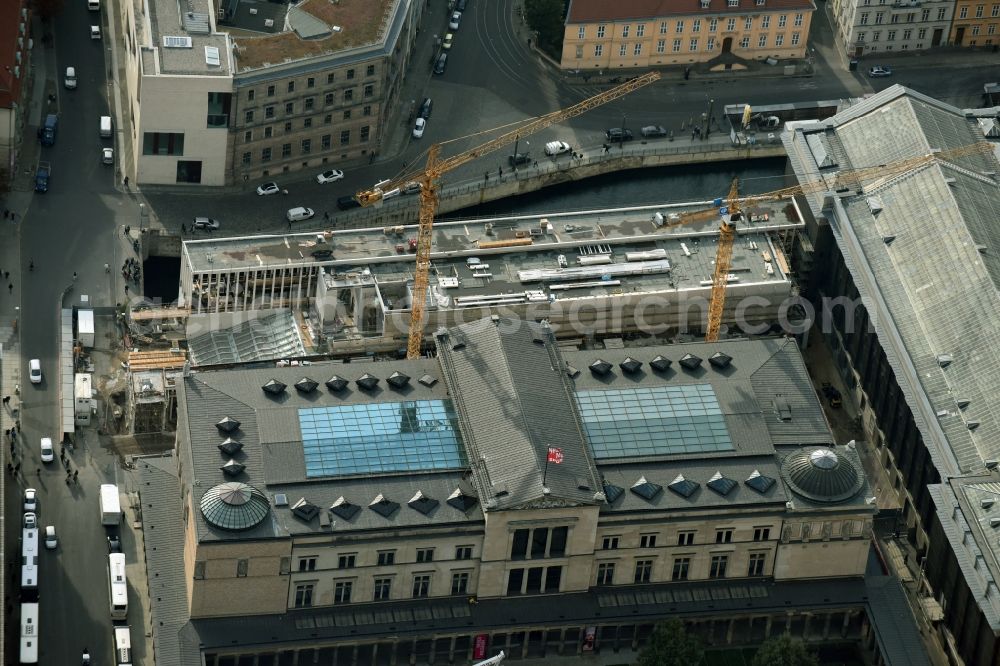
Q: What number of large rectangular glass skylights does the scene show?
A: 2